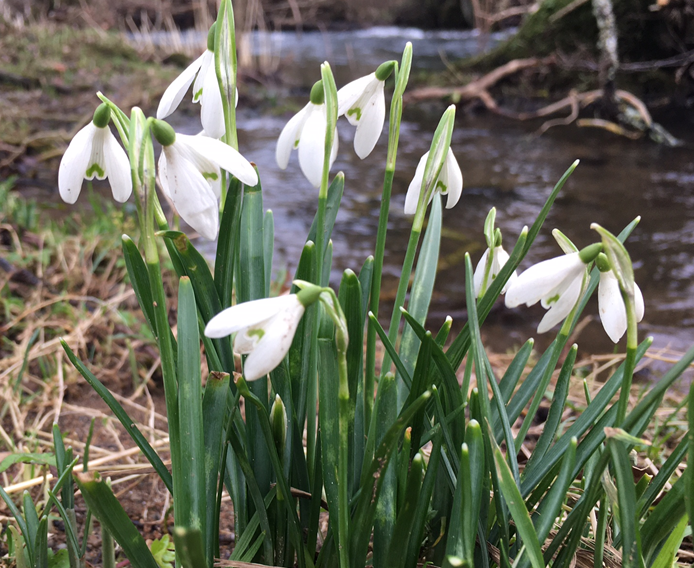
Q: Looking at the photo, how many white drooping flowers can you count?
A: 10